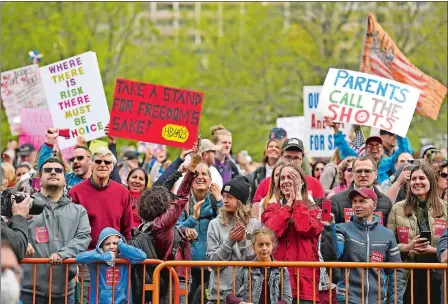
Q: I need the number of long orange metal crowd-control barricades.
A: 2